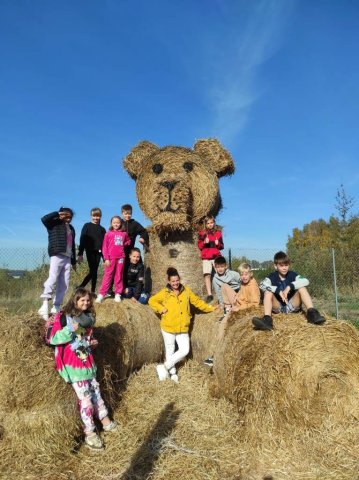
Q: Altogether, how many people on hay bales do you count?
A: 9